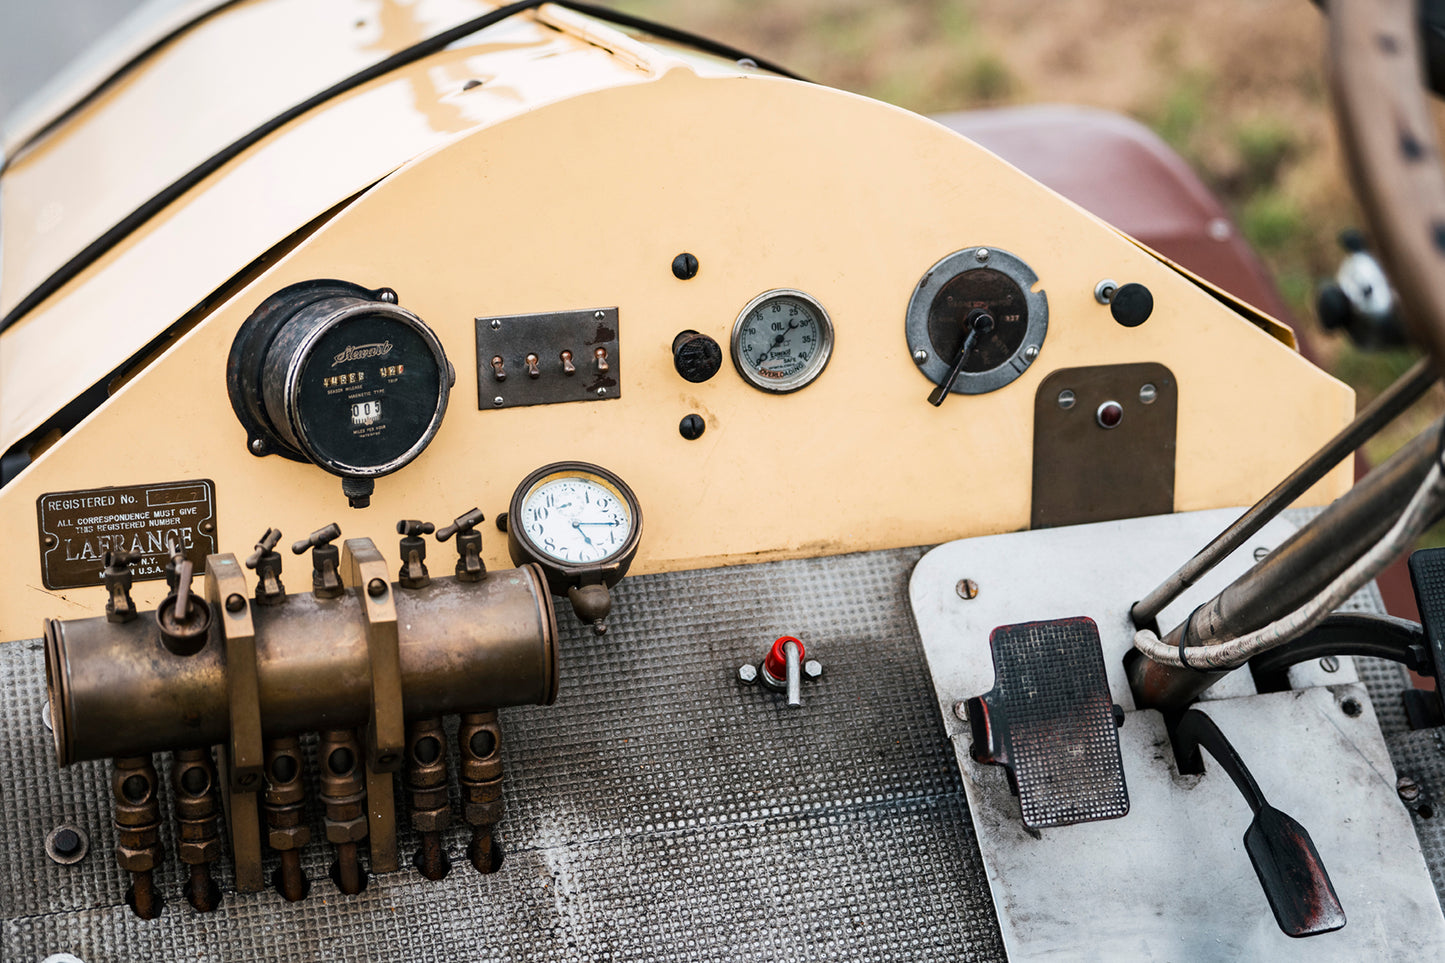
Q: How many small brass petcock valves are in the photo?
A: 6